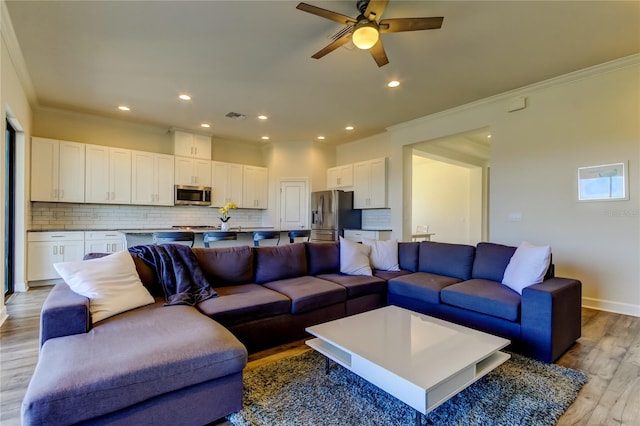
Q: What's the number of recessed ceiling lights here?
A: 8